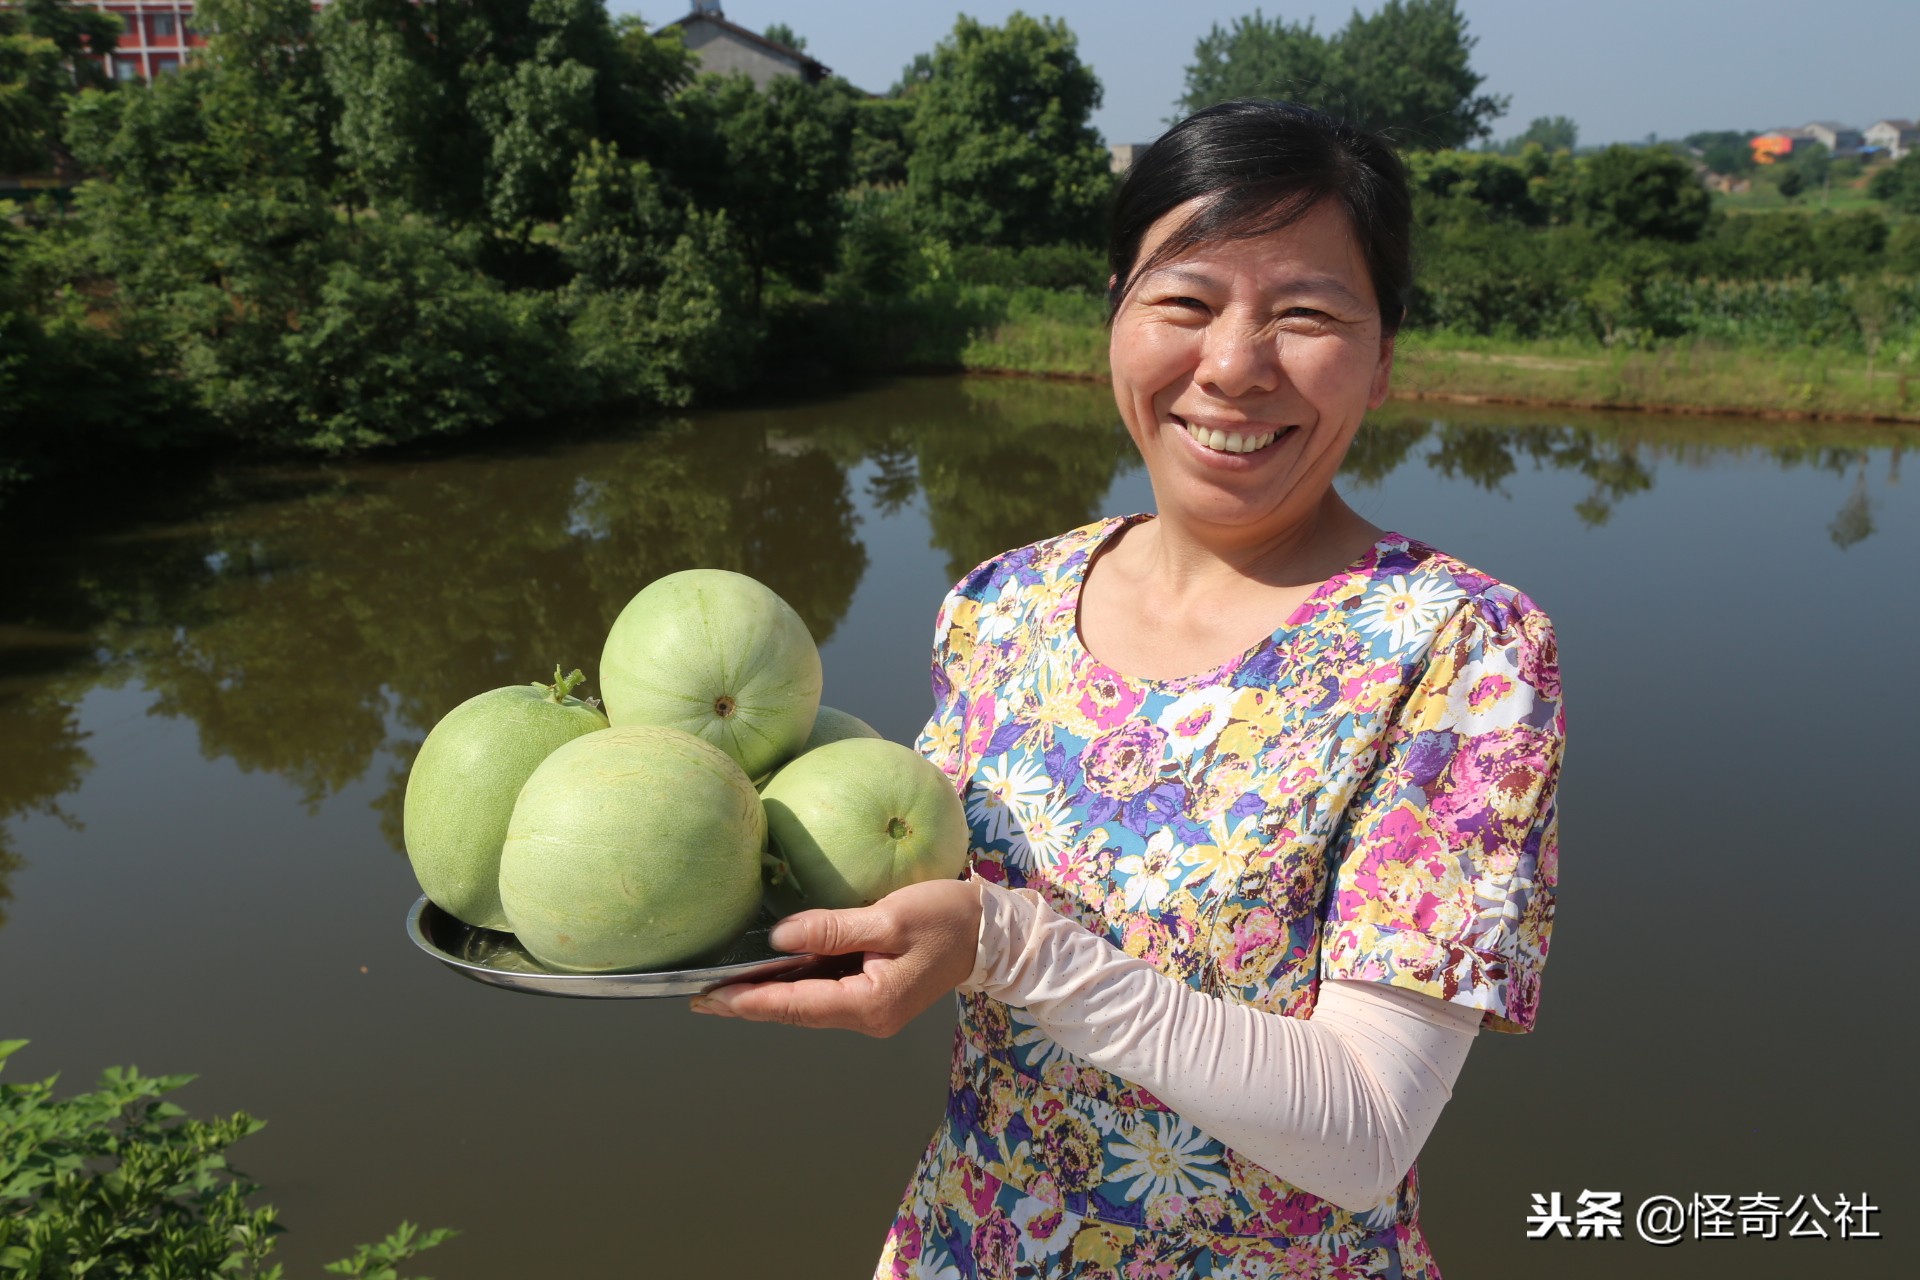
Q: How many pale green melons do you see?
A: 5